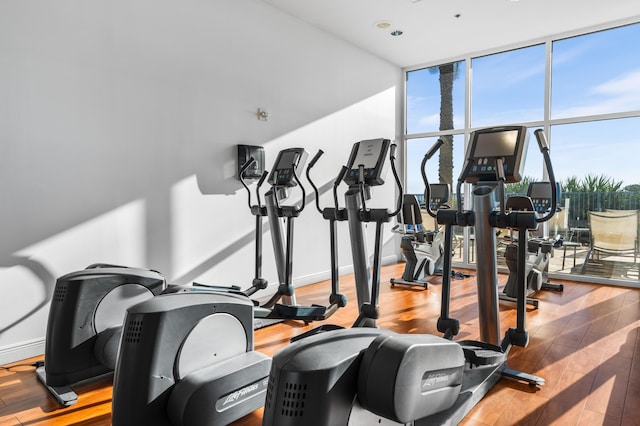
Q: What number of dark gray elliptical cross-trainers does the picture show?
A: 3